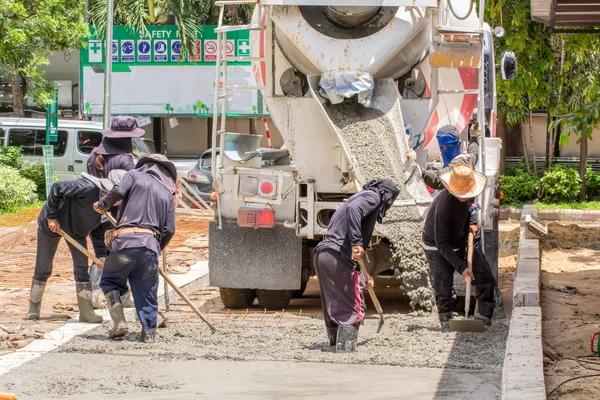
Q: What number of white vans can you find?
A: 1